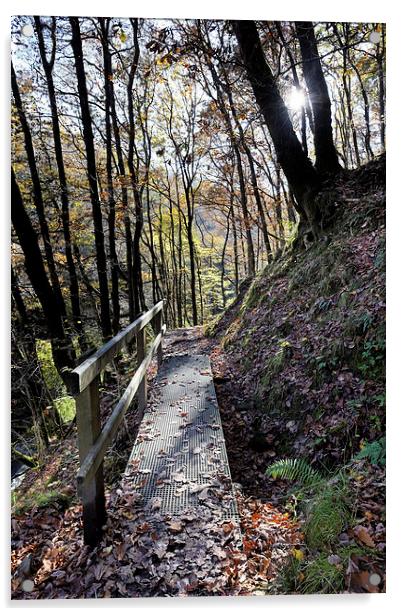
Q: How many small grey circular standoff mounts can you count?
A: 4